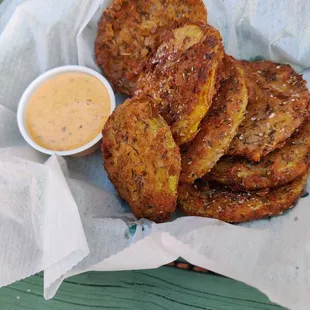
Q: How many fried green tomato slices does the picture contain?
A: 7